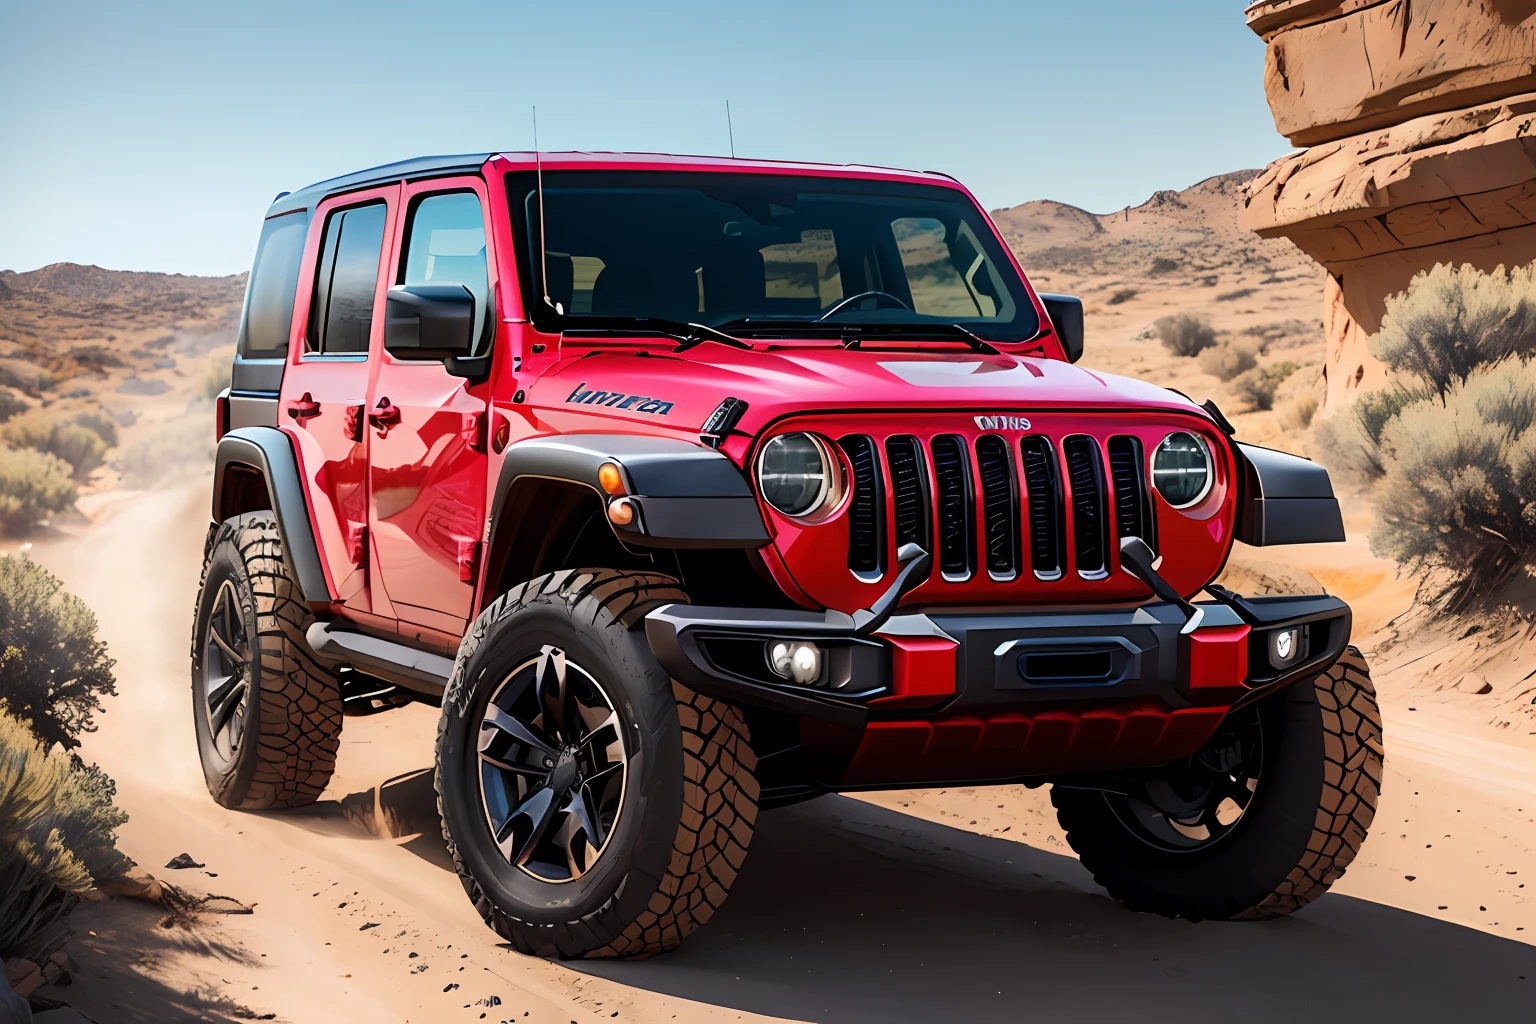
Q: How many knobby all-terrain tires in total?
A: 3